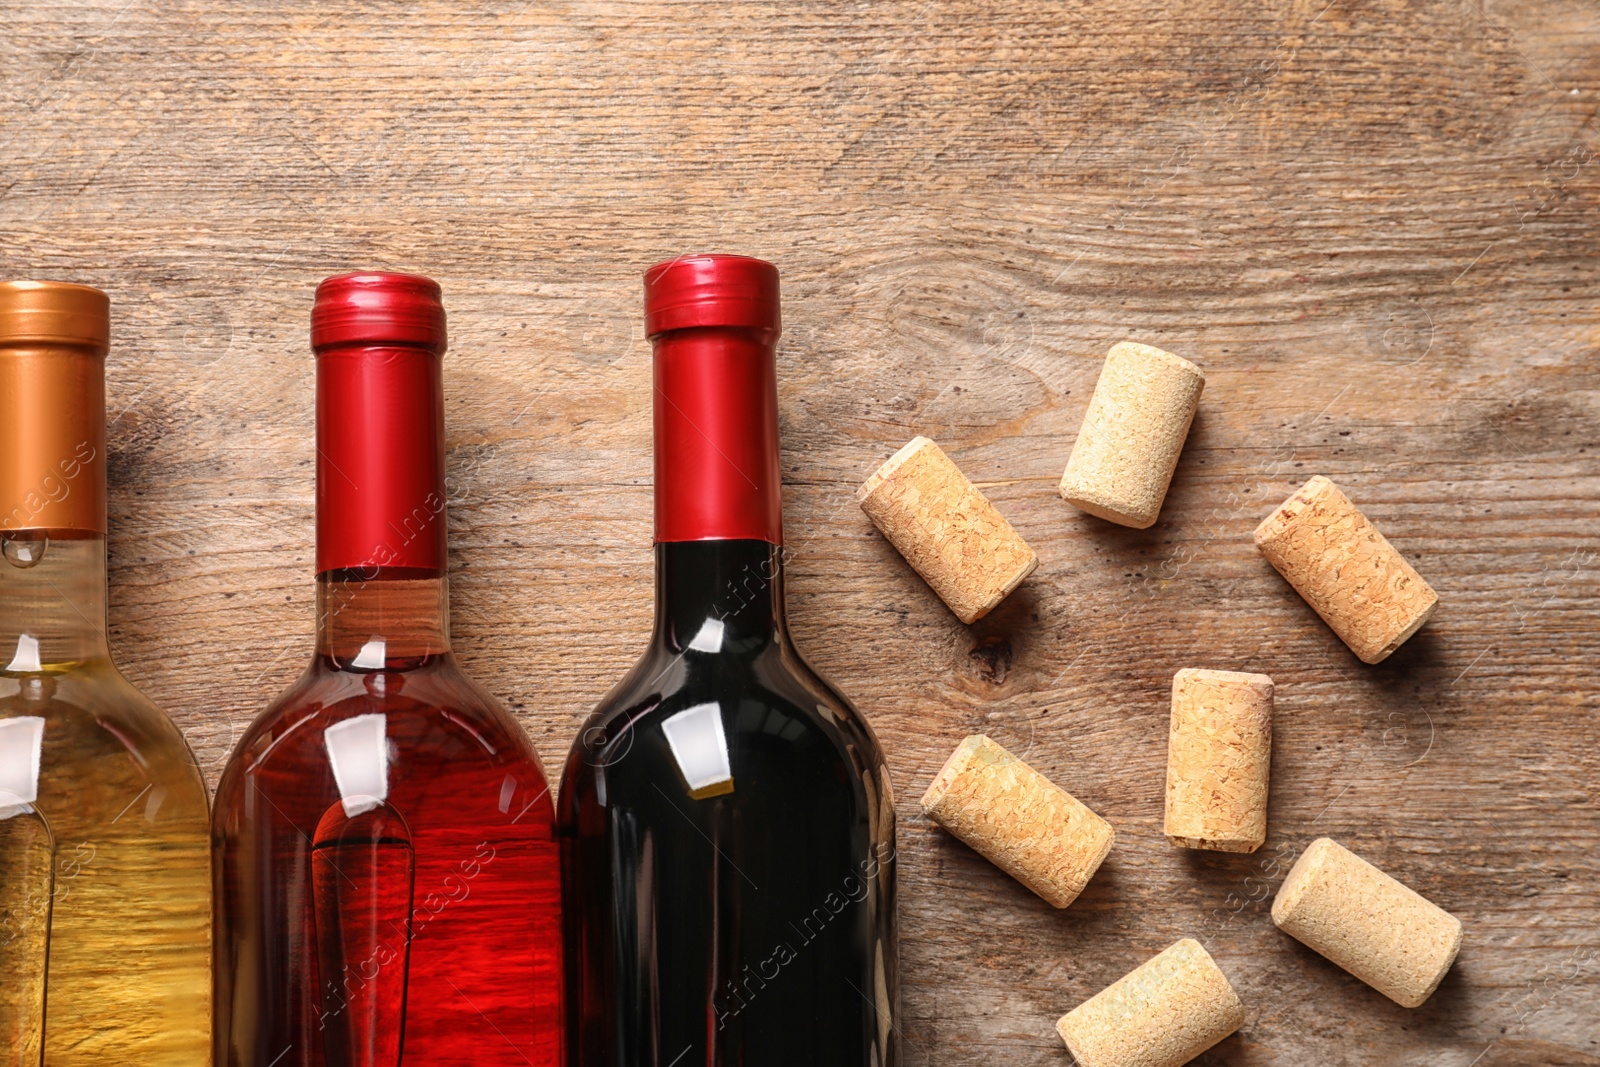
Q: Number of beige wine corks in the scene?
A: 7